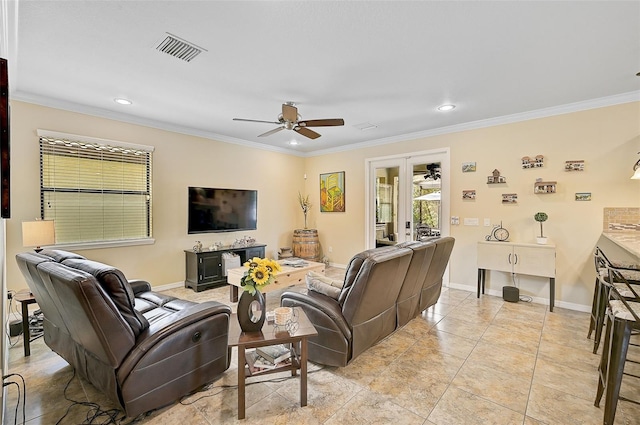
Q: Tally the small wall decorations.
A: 8